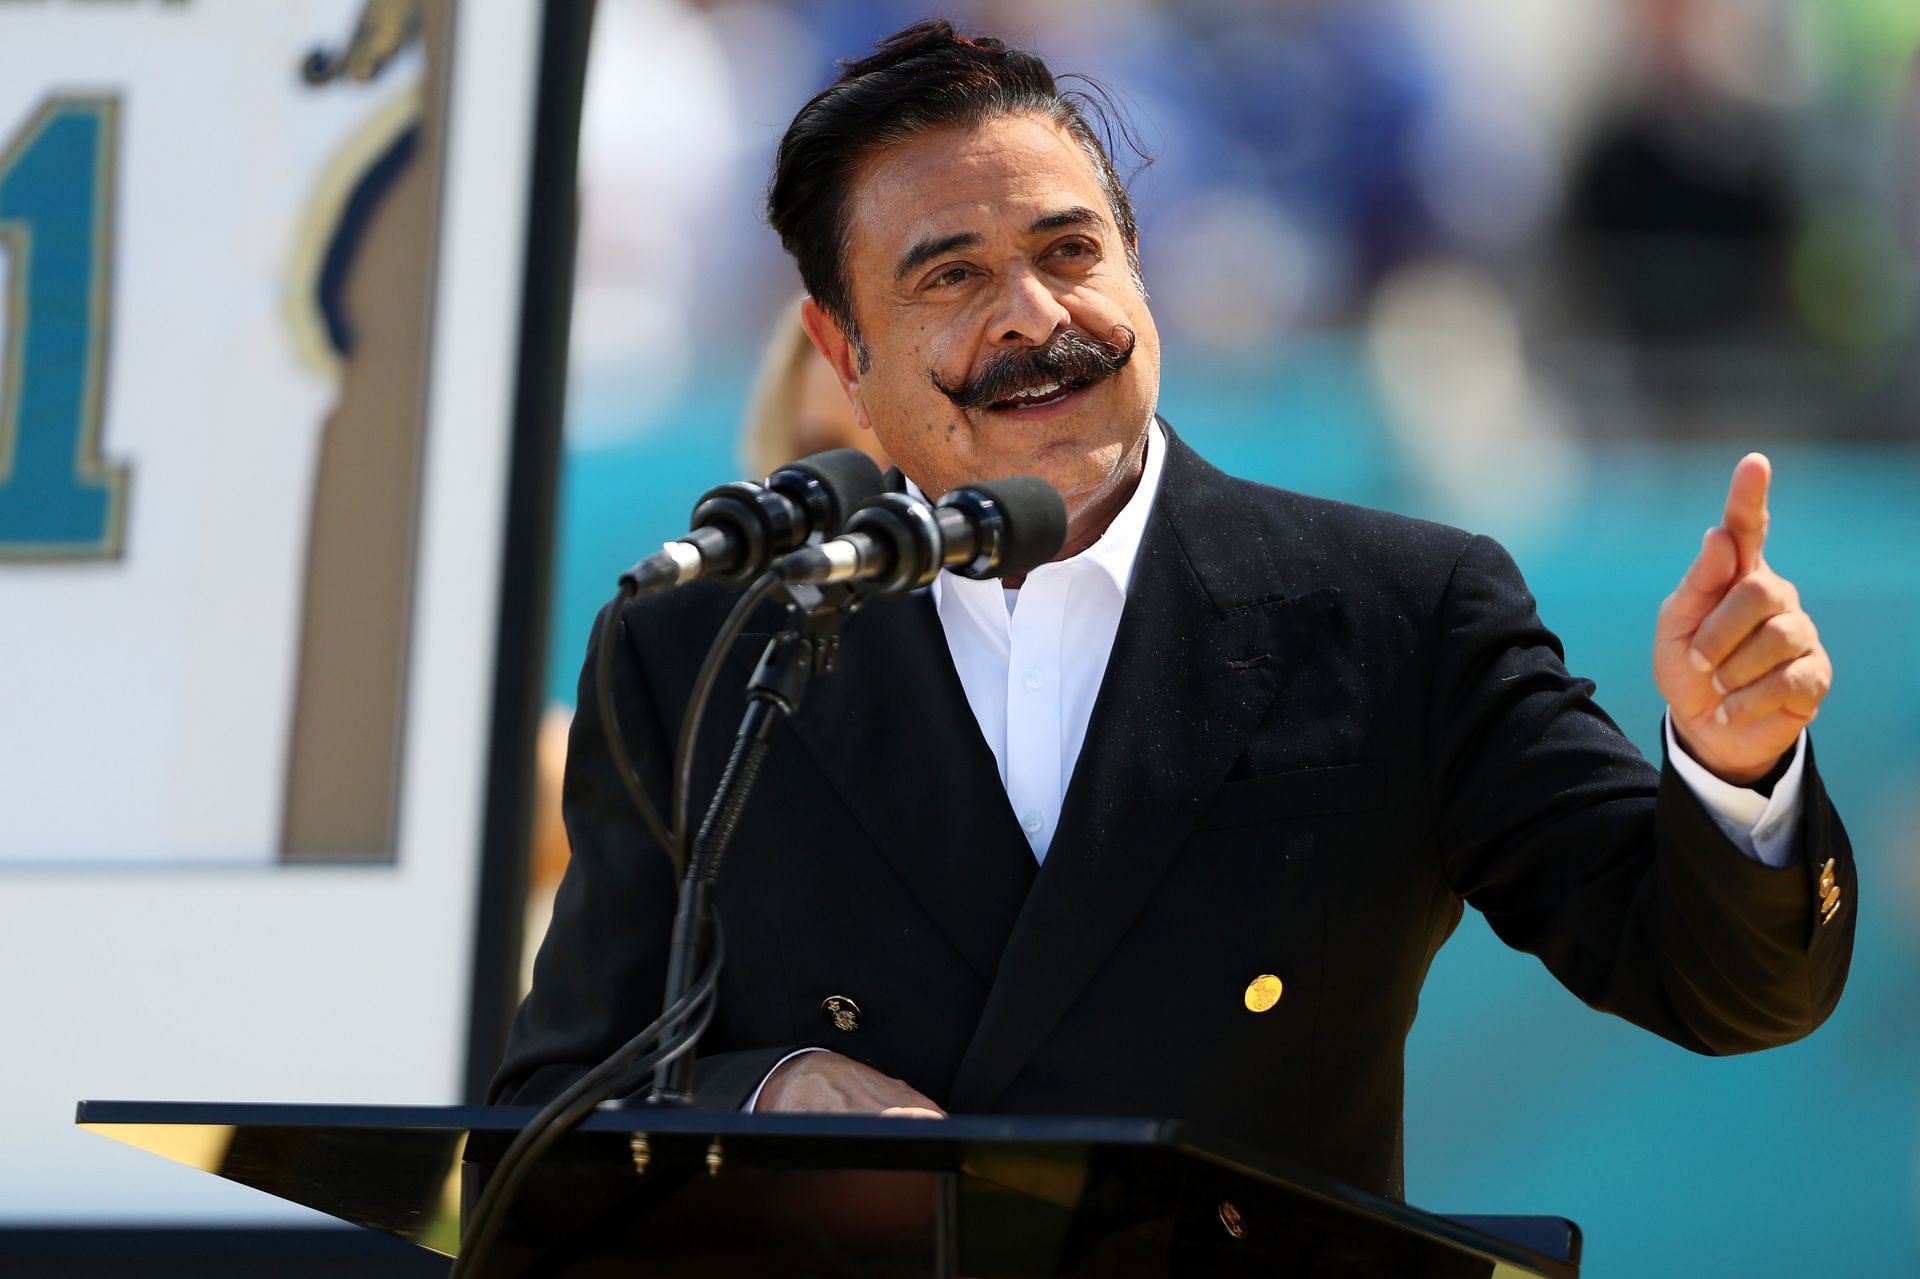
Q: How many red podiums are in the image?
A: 0